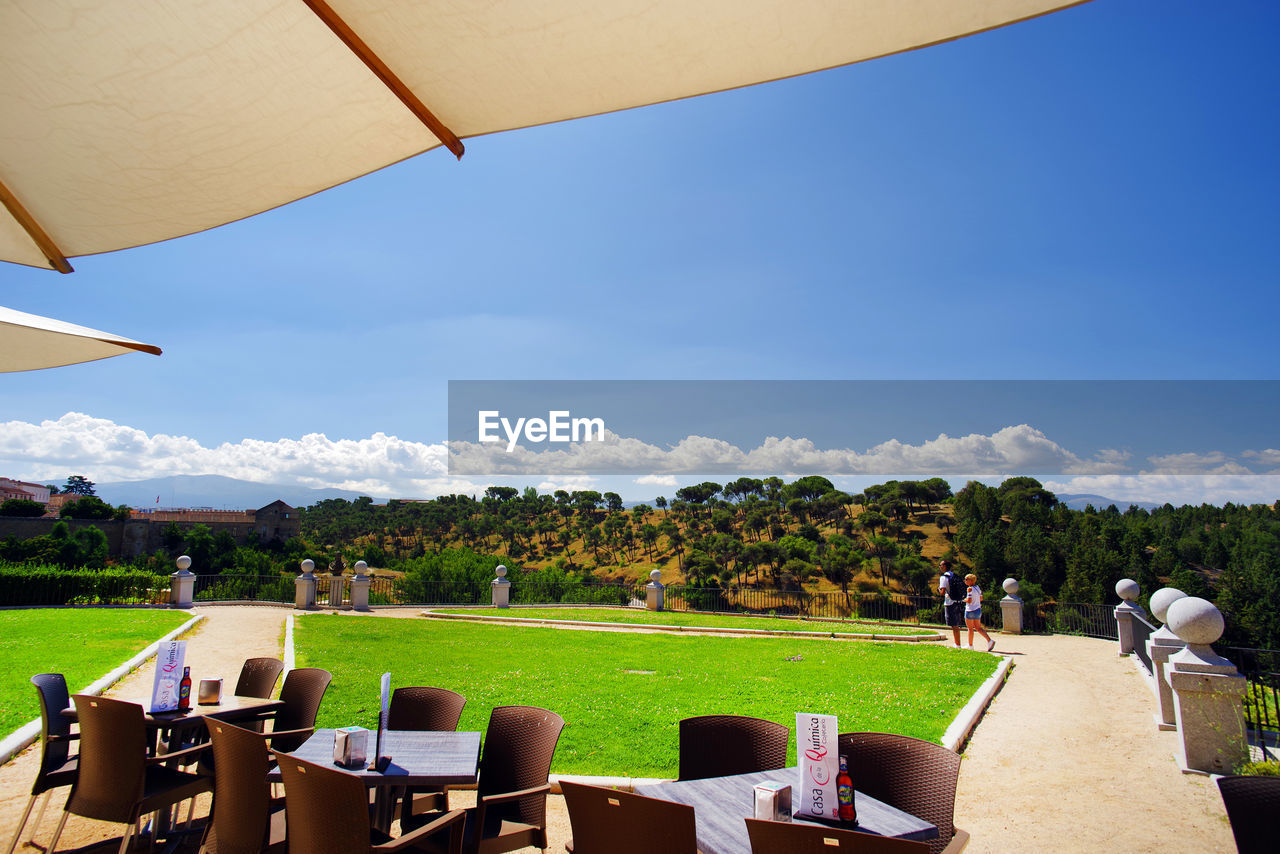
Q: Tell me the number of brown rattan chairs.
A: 13